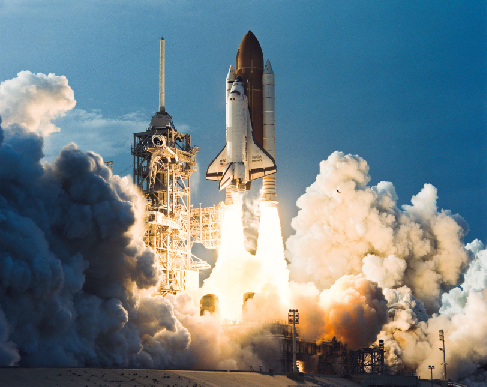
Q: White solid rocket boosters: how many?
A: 2